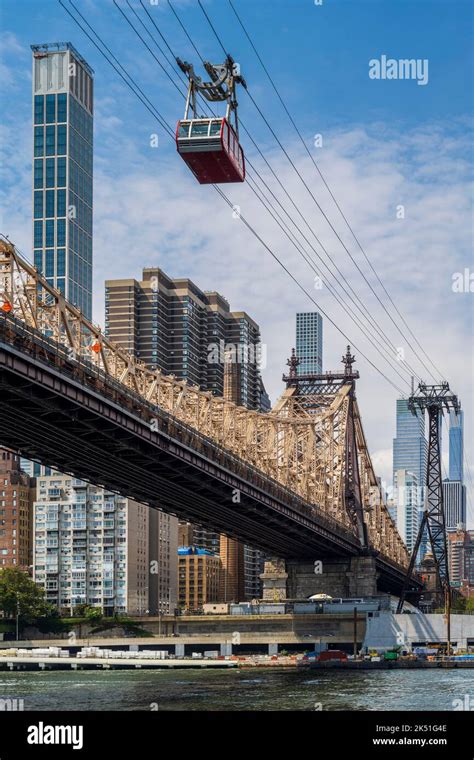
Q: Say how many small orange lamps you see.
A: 2